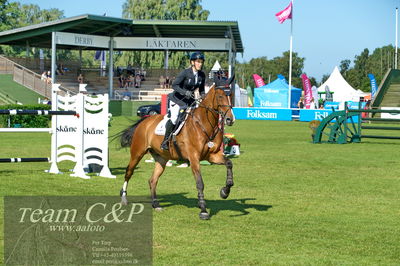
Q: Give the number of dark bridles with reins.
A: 1